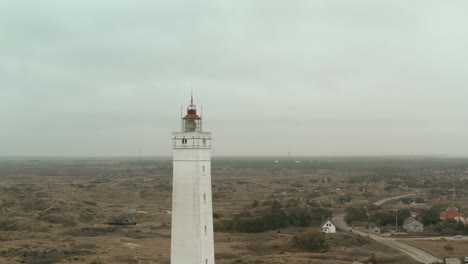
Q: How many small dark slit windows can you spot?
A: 4